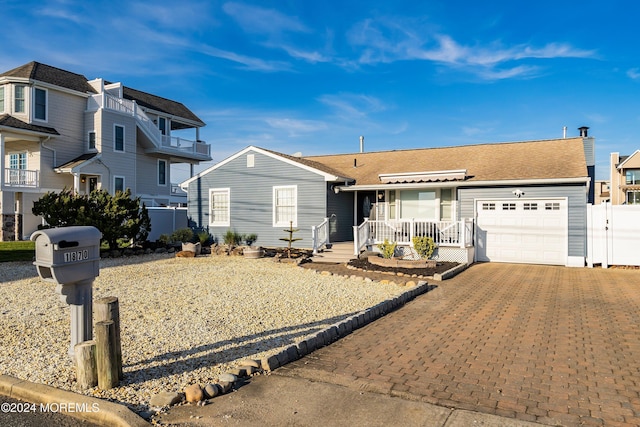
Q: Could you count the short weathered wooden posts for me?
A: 3